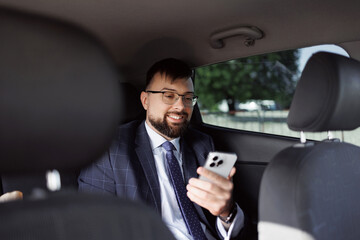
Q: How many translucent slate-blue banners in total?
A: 0